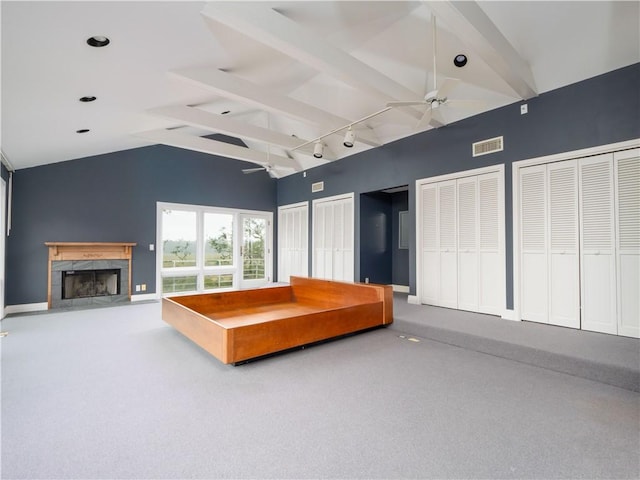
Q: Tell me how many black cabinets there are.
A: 0